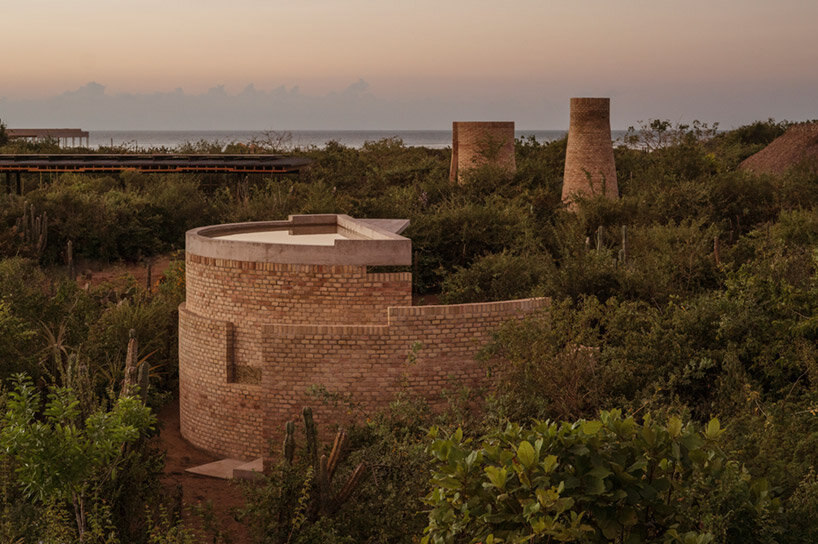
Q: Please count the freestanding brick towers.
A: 2